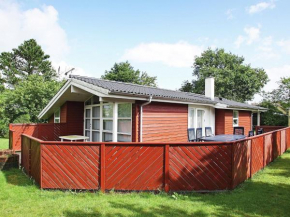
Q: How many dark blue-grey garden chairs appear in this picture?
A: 5